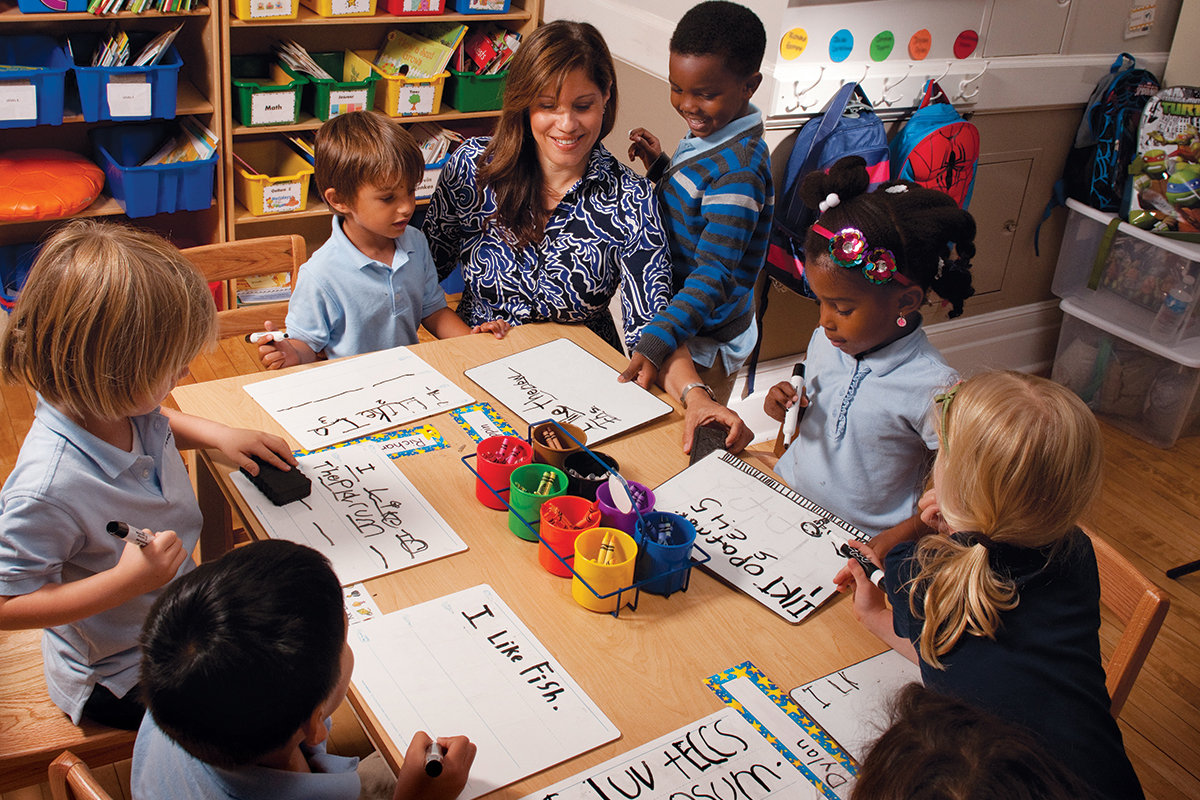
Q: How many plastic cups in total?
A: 8